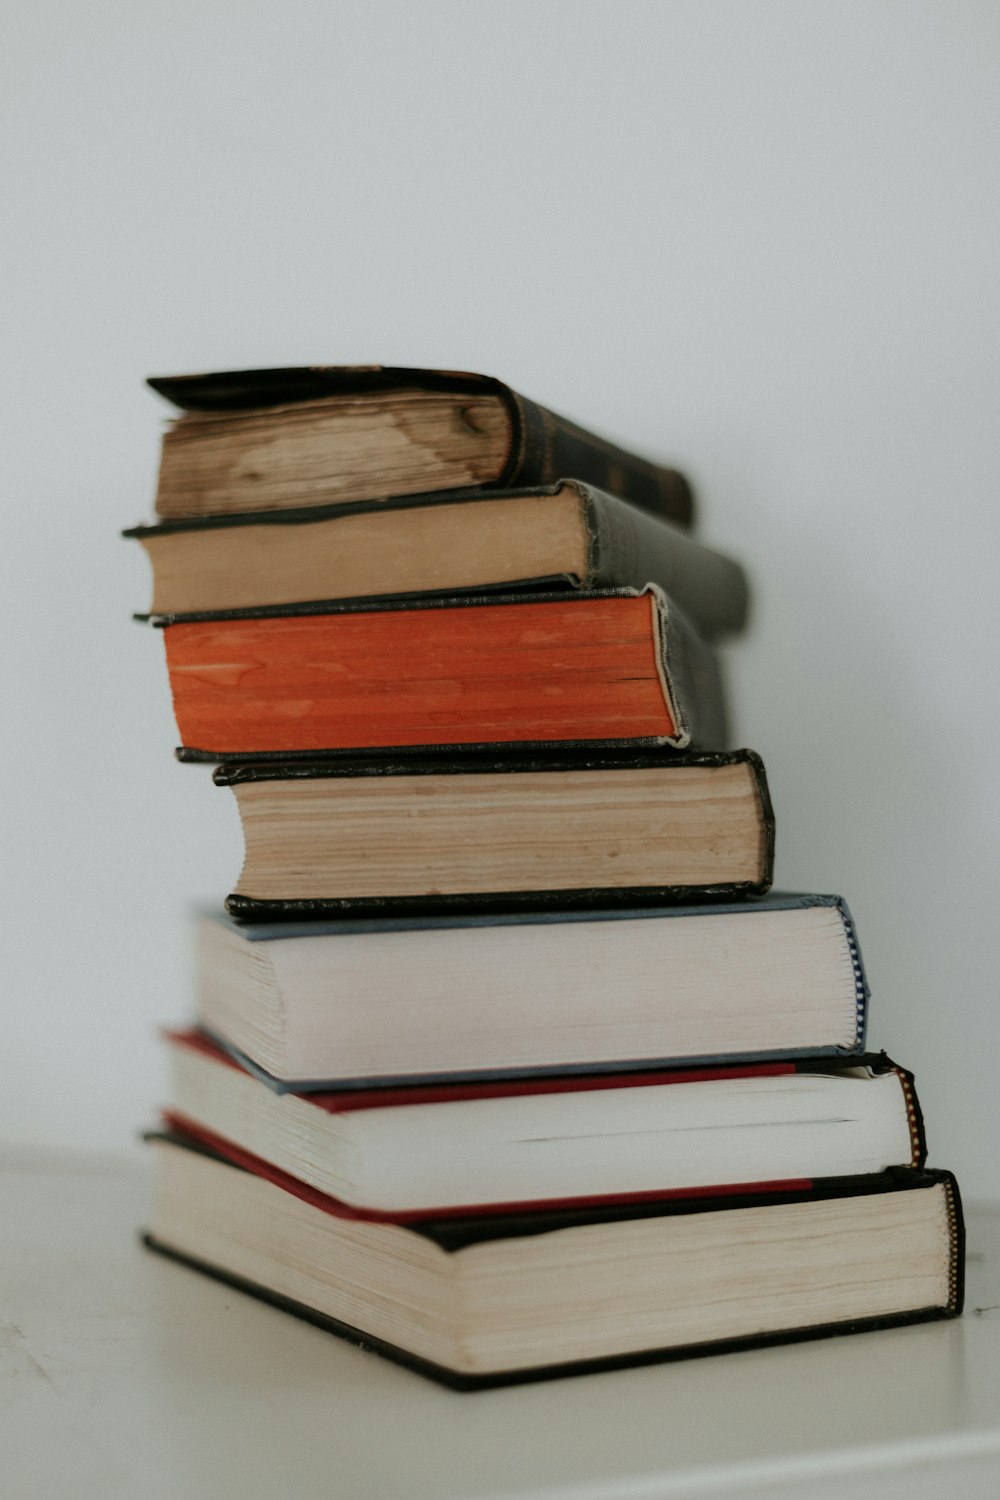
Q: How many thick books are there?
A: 7